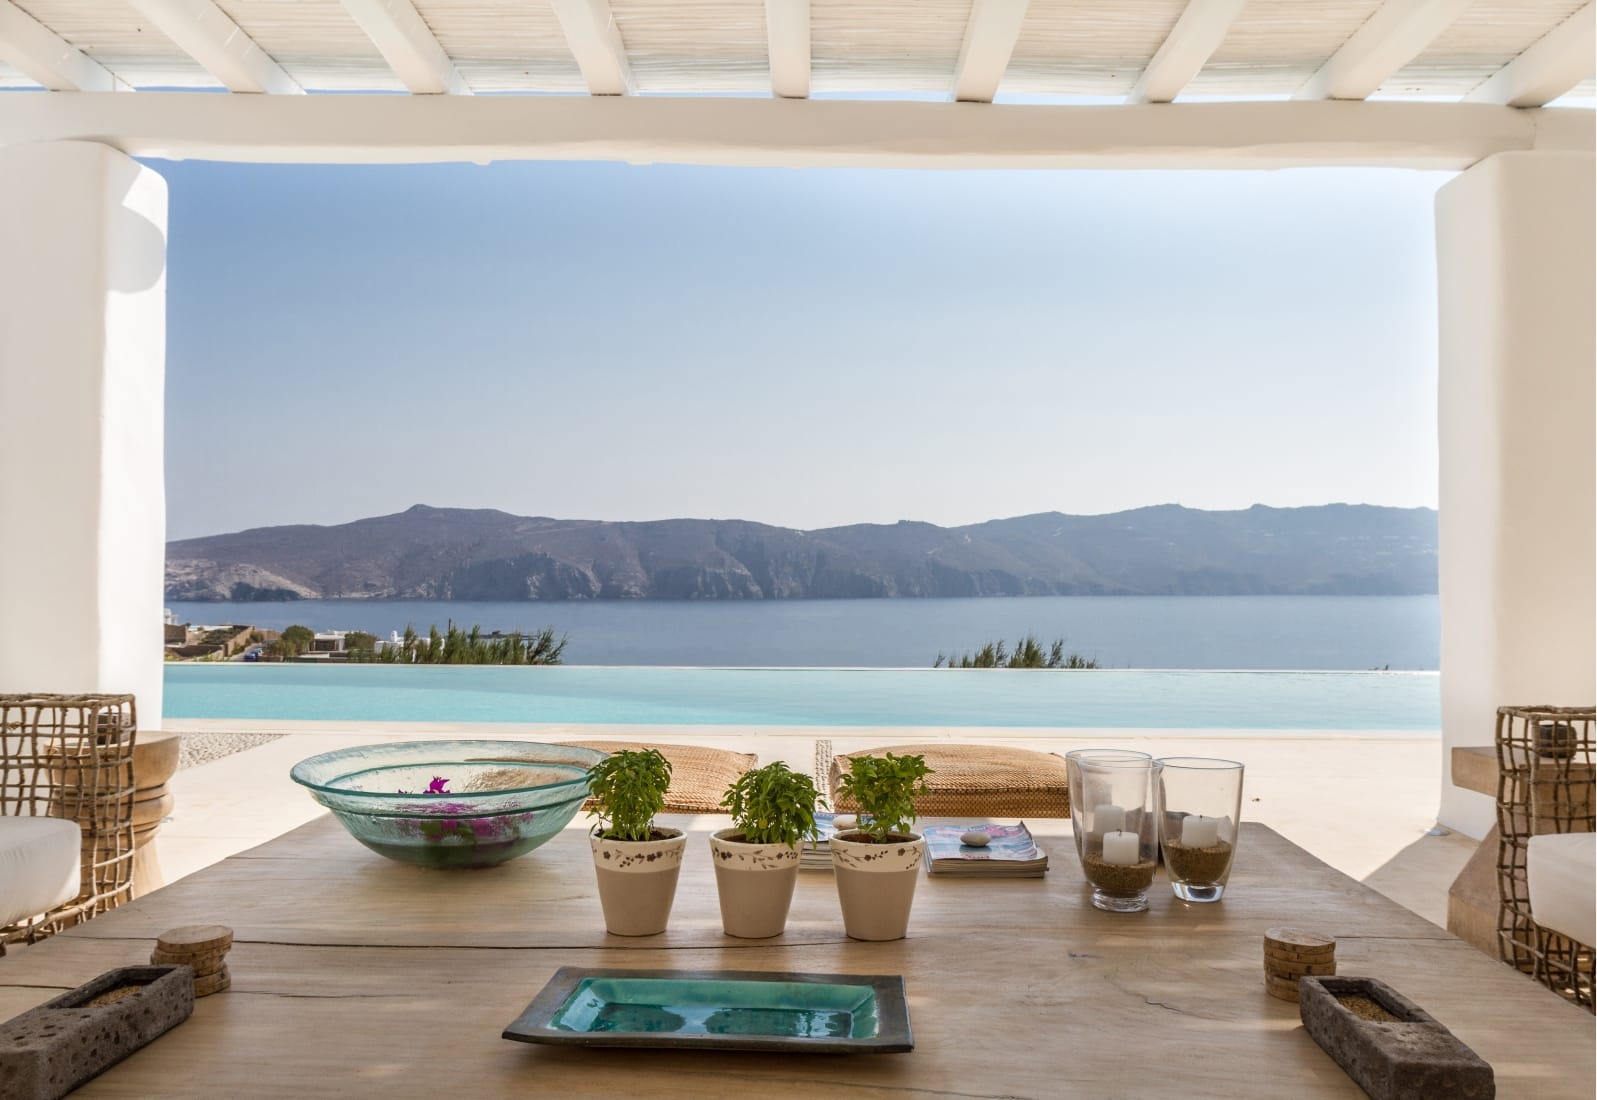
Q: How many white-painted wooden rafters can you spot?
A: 9